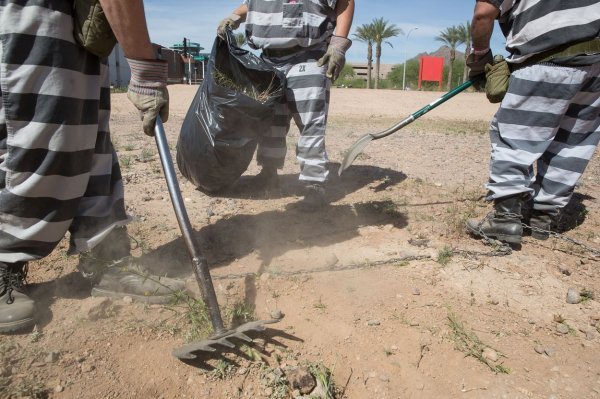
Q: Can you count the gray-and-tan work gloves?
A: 4